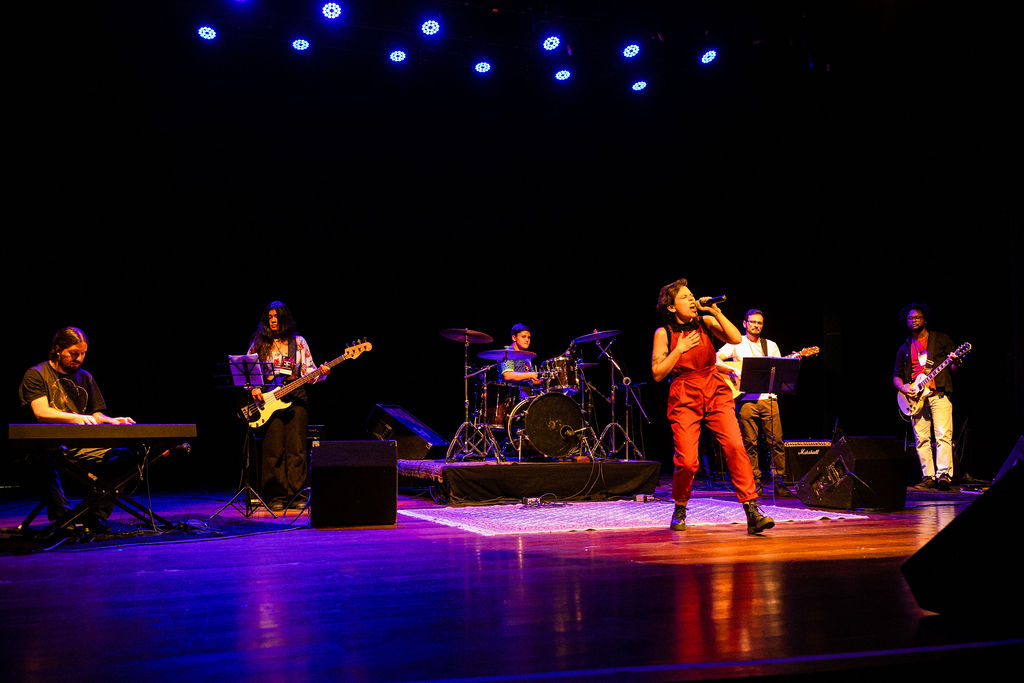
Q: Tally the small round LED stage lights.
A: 11